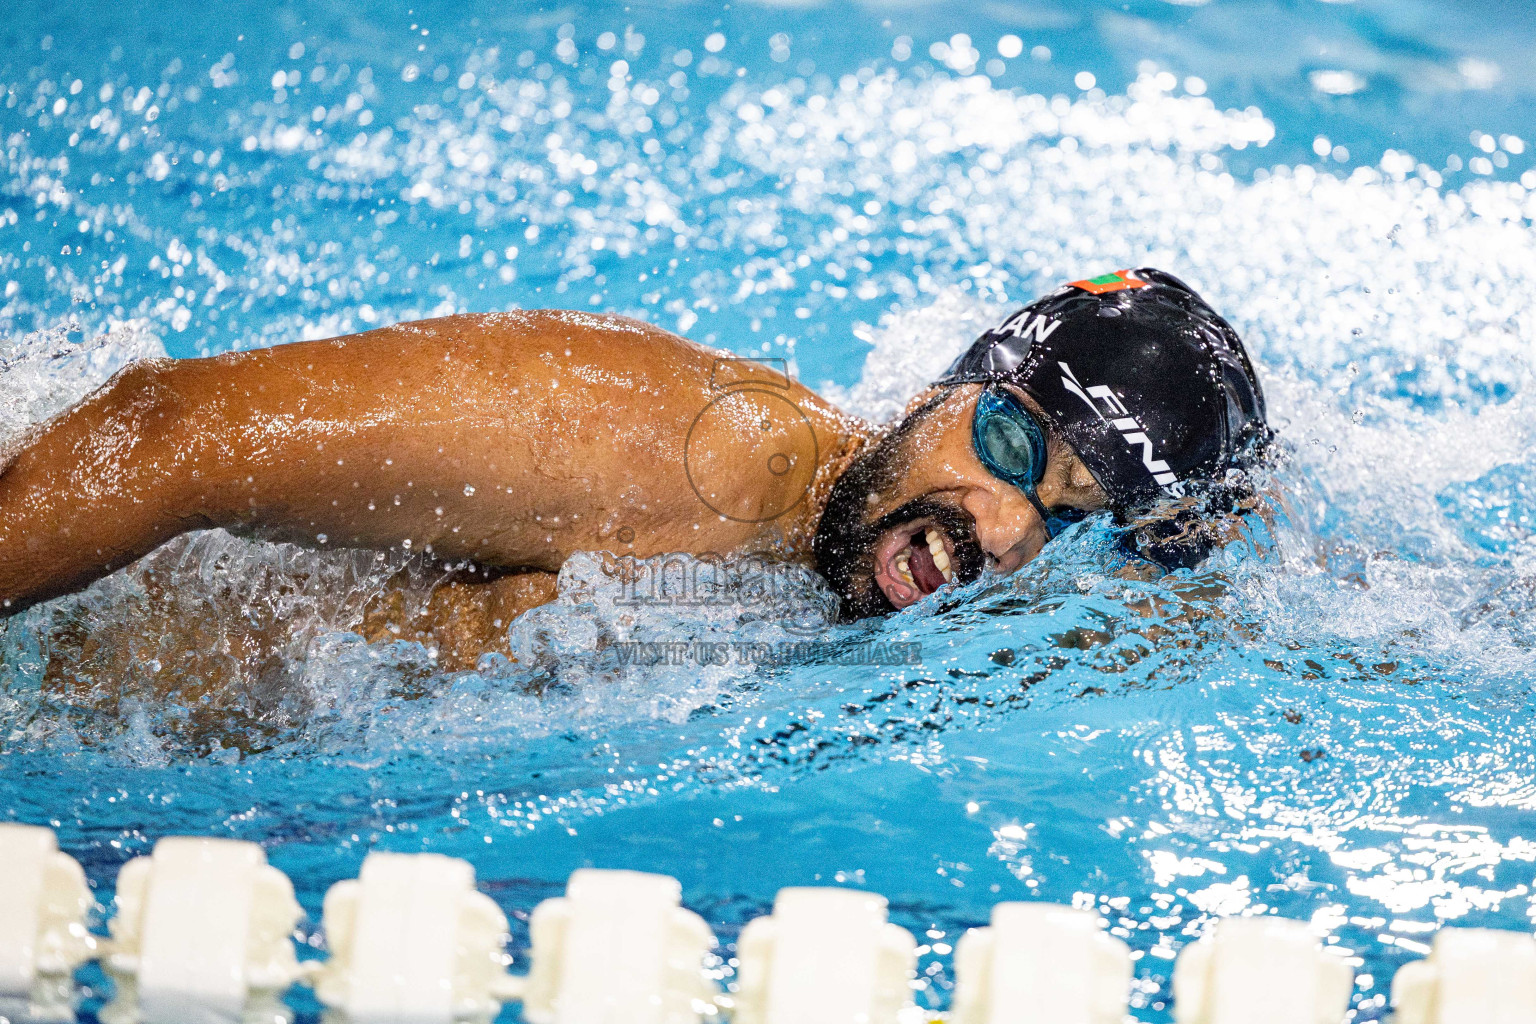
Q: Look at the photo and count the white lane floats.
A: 8